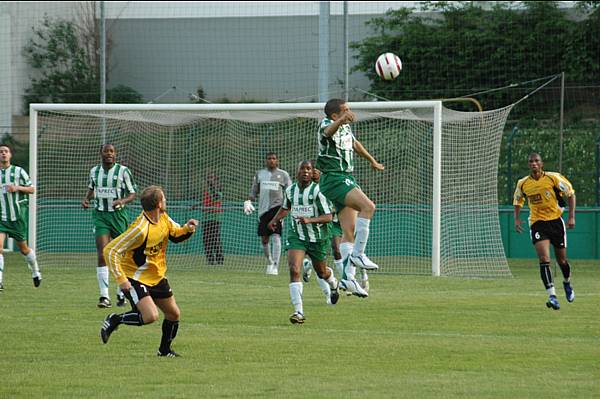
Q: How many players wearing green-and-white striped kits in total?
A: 5